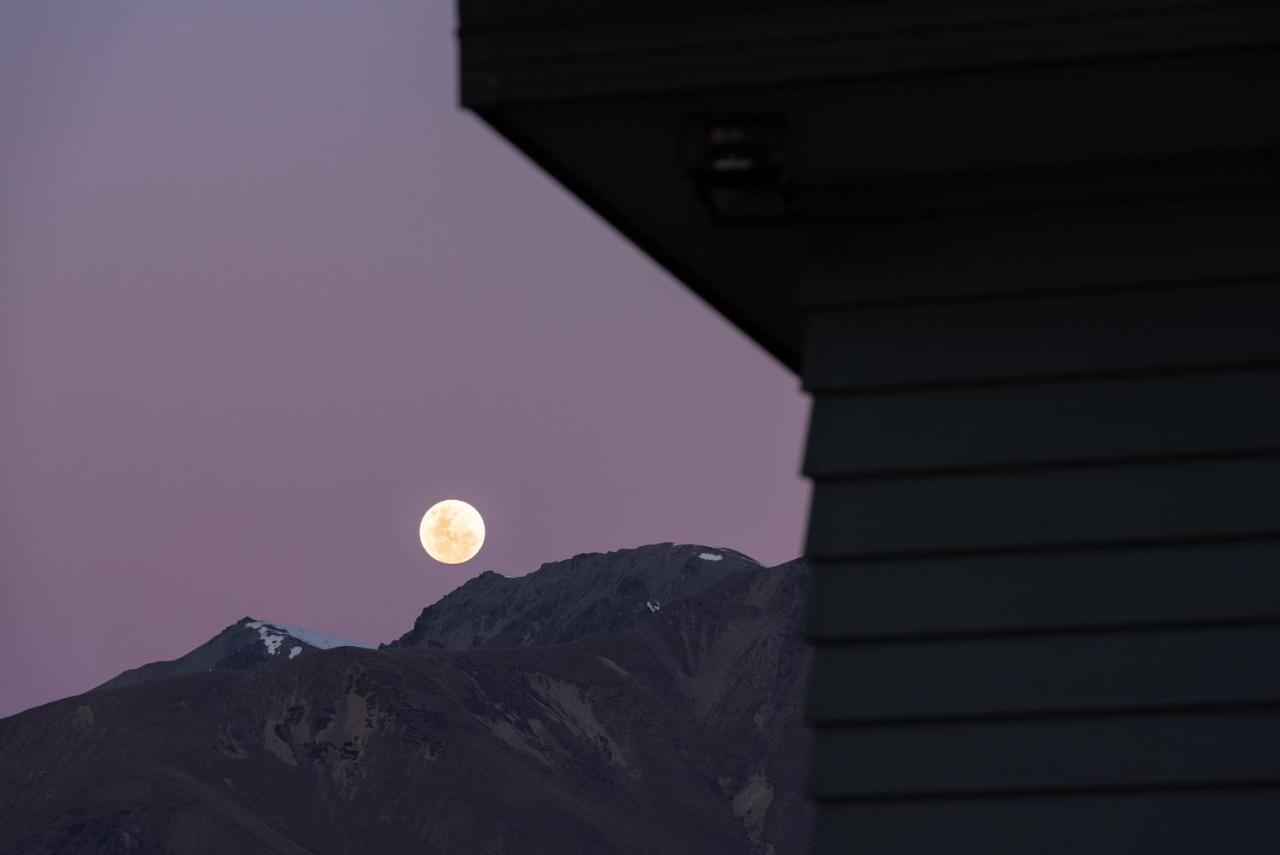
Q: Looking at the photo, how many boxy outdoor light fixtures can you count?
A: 1